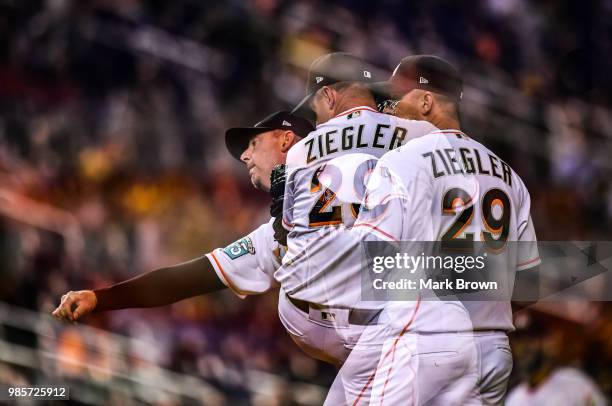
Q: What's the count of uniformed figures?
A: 3